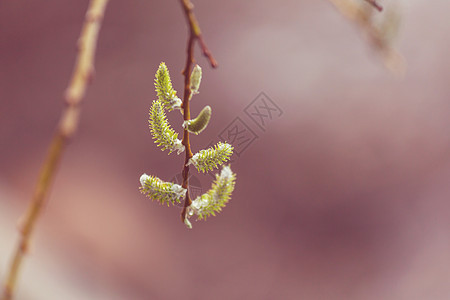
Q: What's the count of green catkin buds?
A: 7